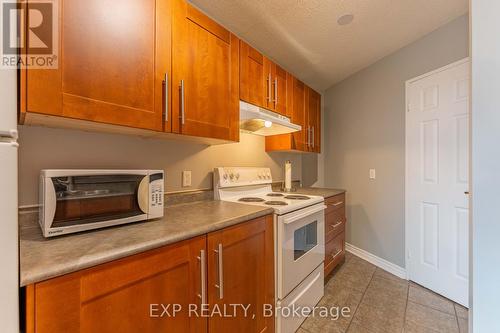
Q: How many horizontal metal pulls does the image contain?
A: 3